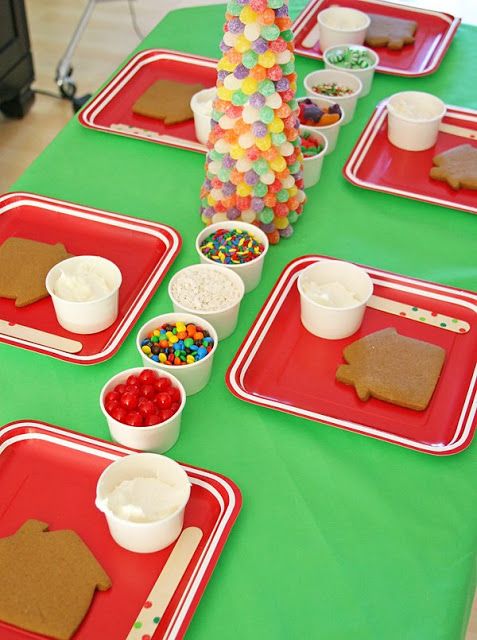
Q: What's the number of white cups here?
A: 14